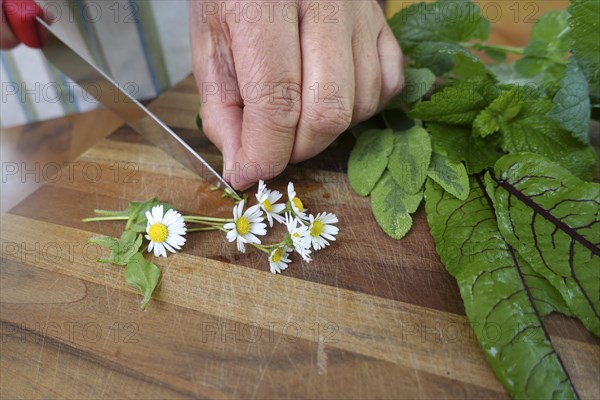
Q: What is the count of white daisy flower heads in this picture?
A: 7